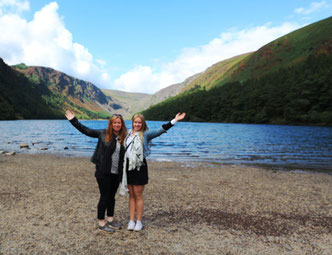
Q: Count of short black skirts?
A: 1